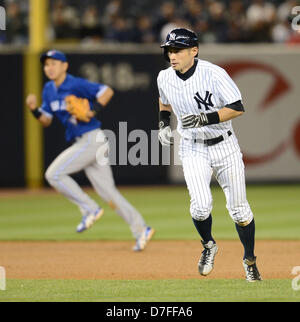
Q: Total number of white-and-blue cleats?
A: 2